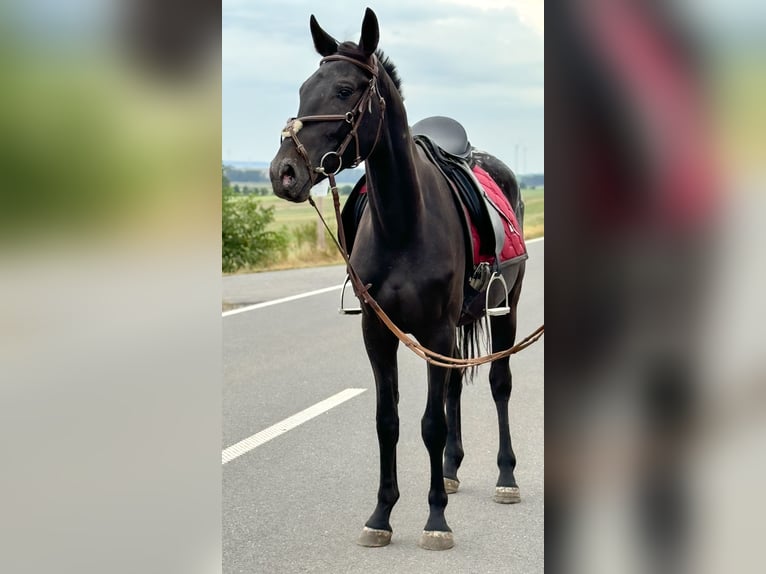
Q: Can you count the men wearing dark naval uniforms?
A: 0